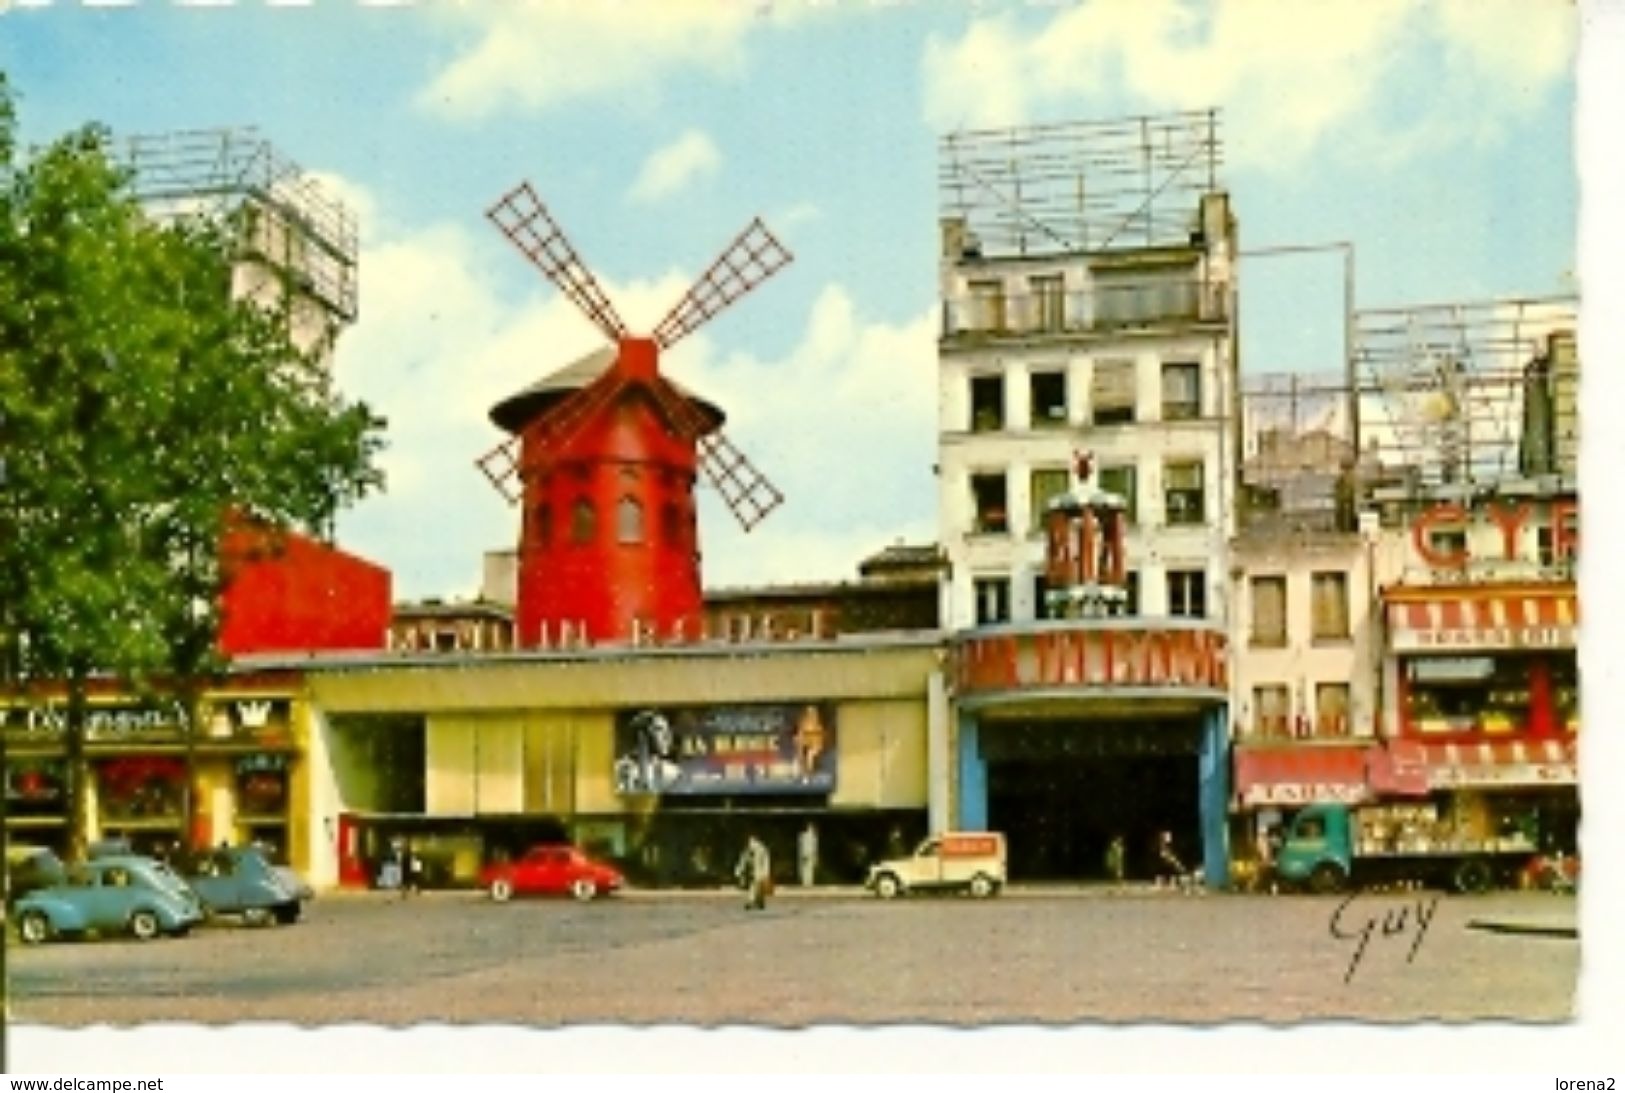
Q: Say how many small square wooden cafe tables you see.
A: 0